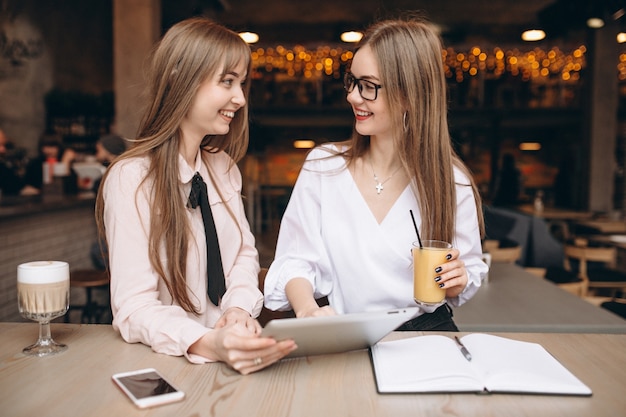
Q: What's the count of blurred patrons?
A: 3